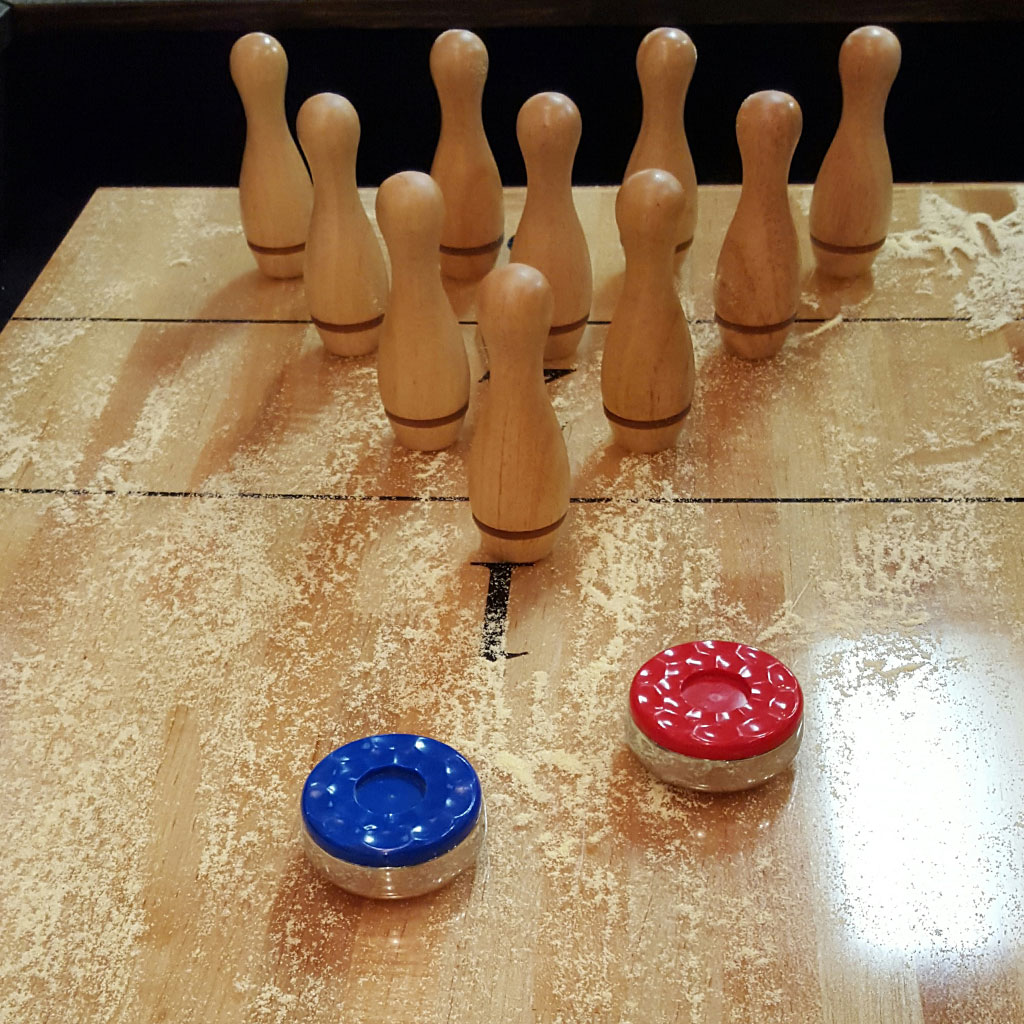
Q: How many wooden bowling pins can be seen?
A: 10